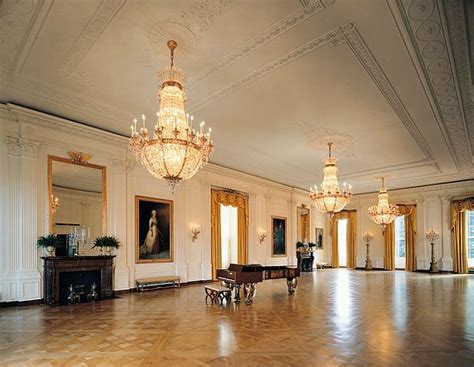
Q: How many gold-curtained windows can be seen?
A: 4